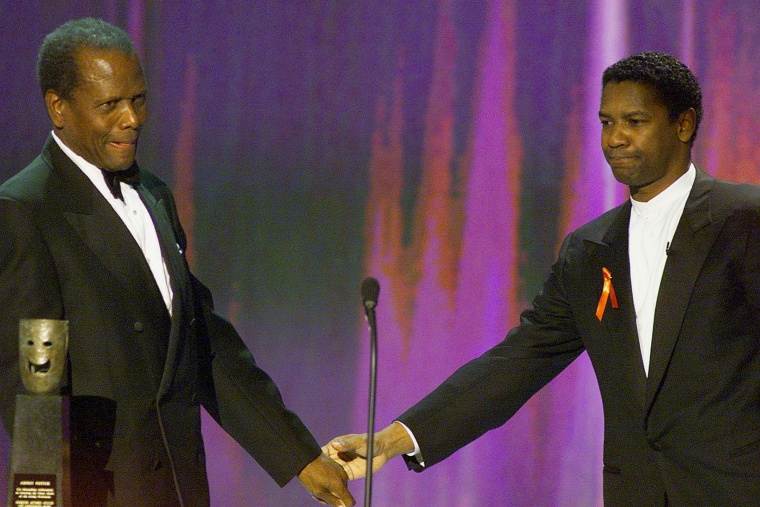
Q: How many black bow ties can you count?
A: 1